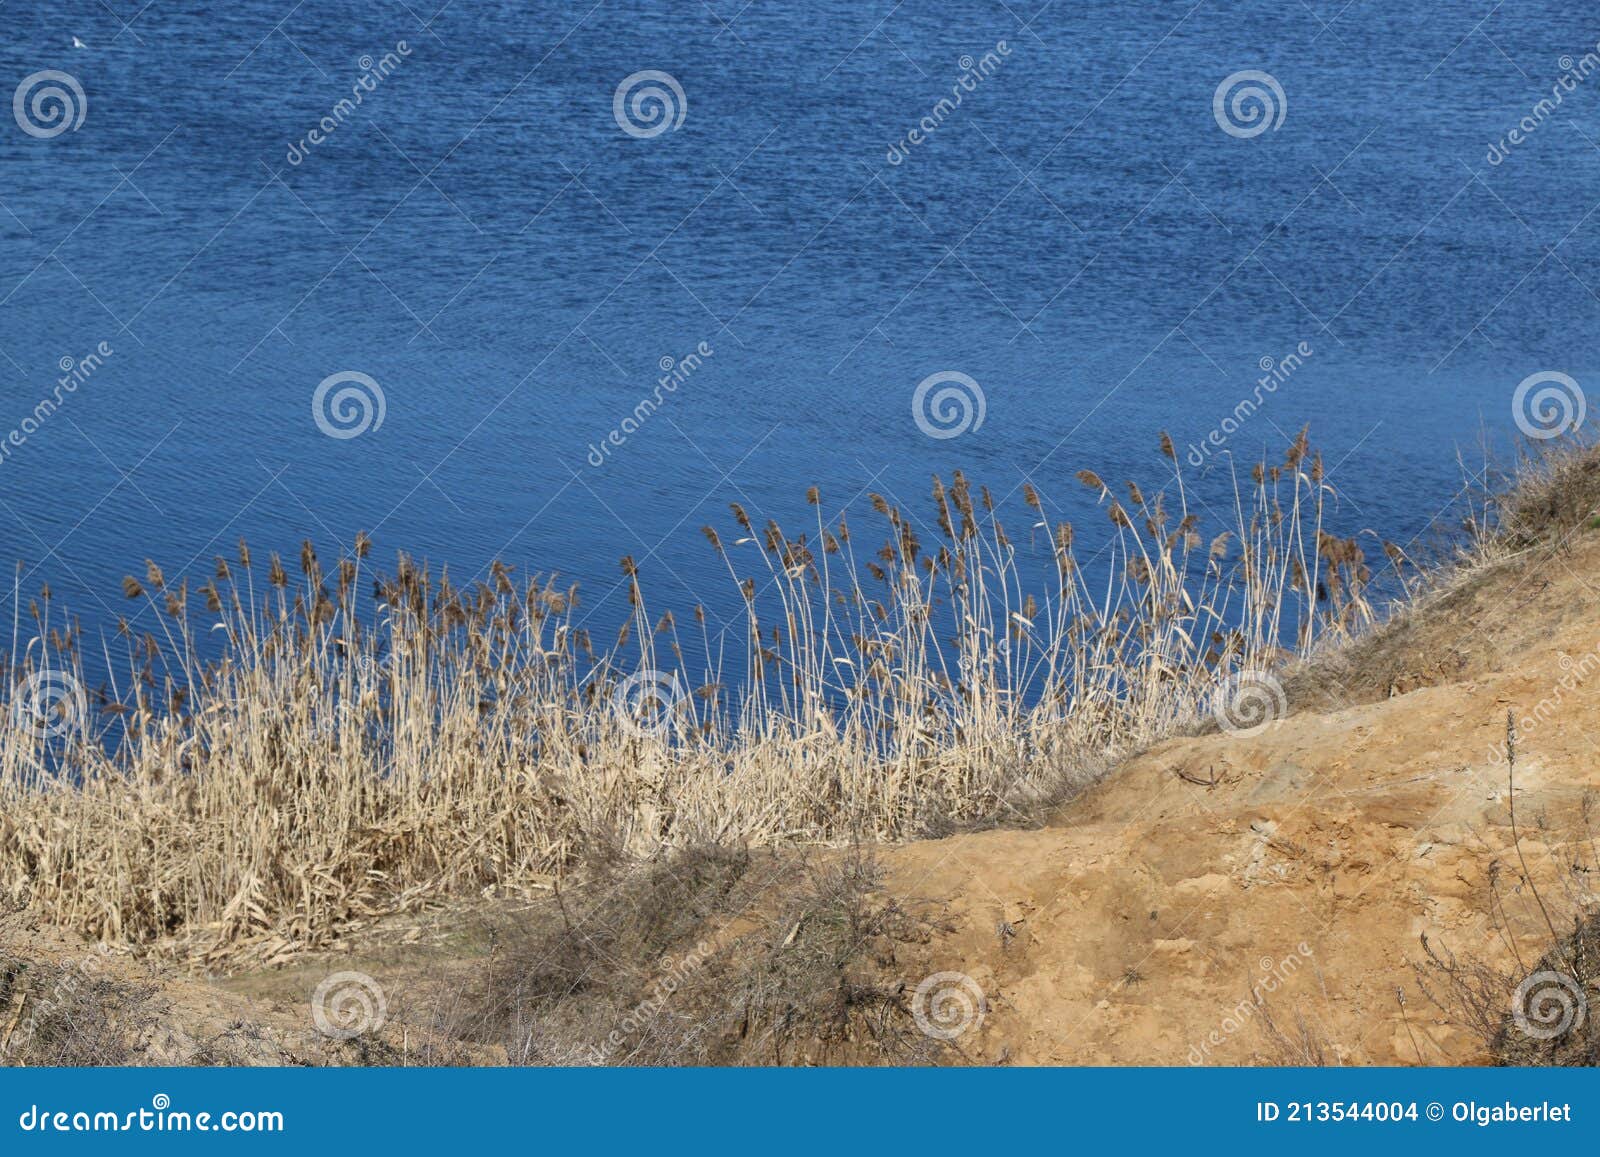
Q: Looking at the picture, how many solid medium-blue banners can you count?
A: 1